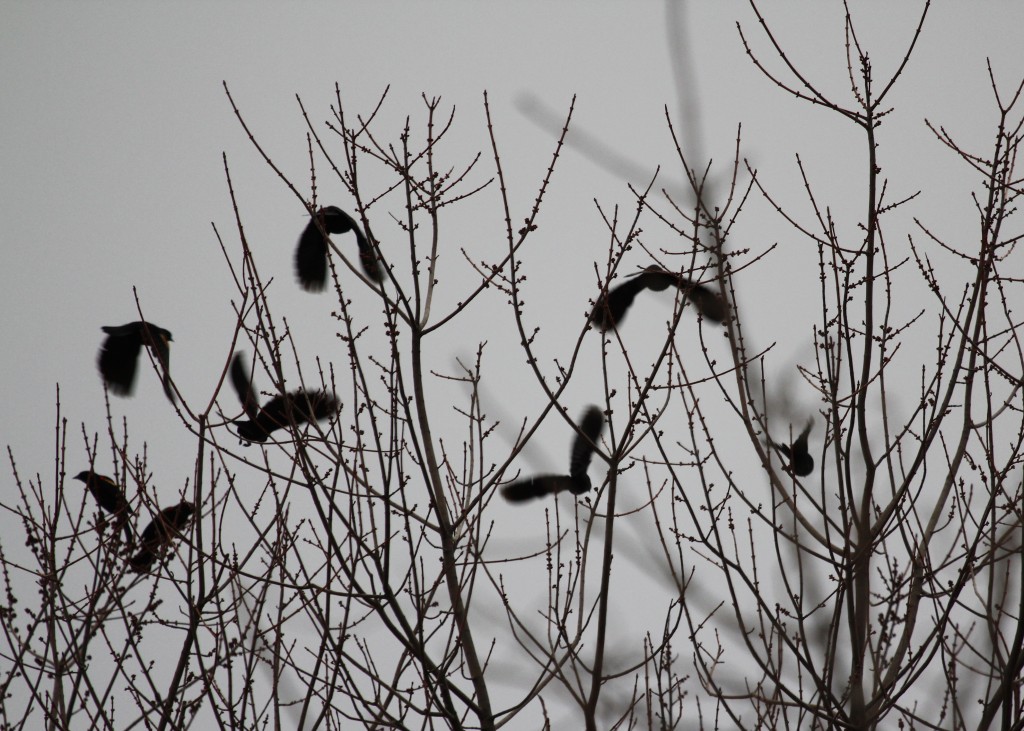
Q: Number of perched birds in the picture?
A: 2